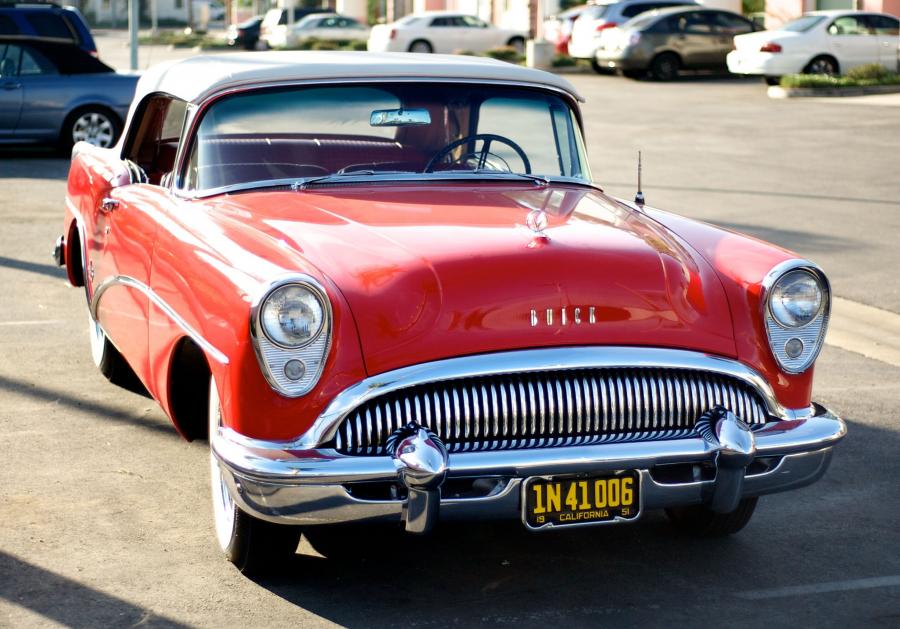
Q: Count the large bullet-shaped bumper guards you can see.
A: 2